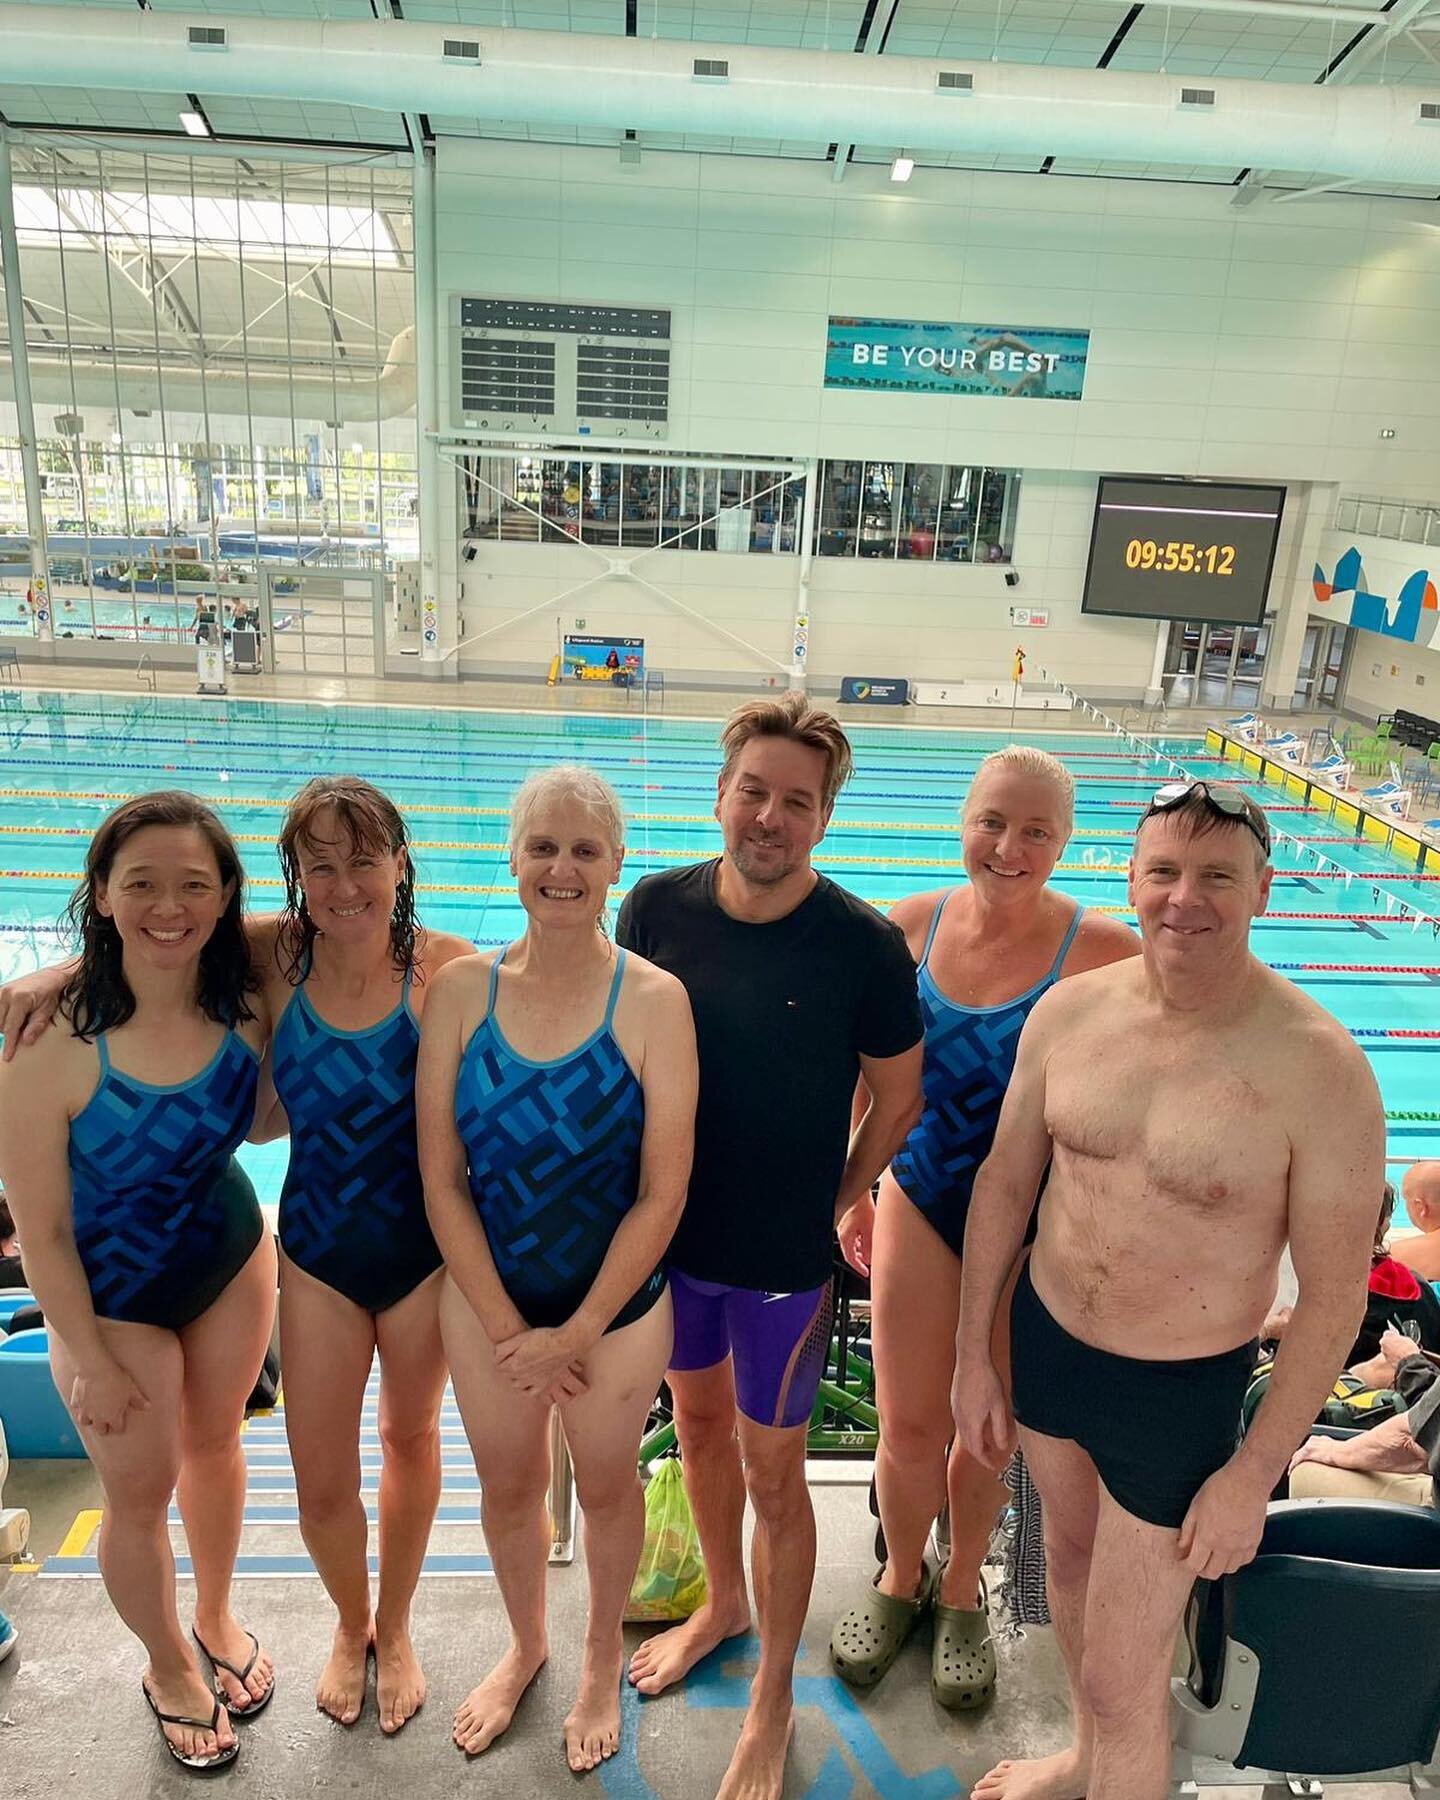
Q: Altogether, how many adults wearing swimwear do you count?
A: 6